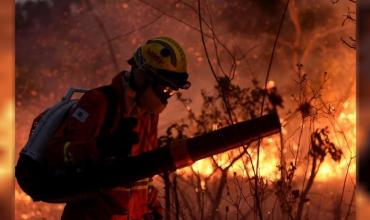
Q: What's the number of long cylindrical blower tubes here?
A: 1